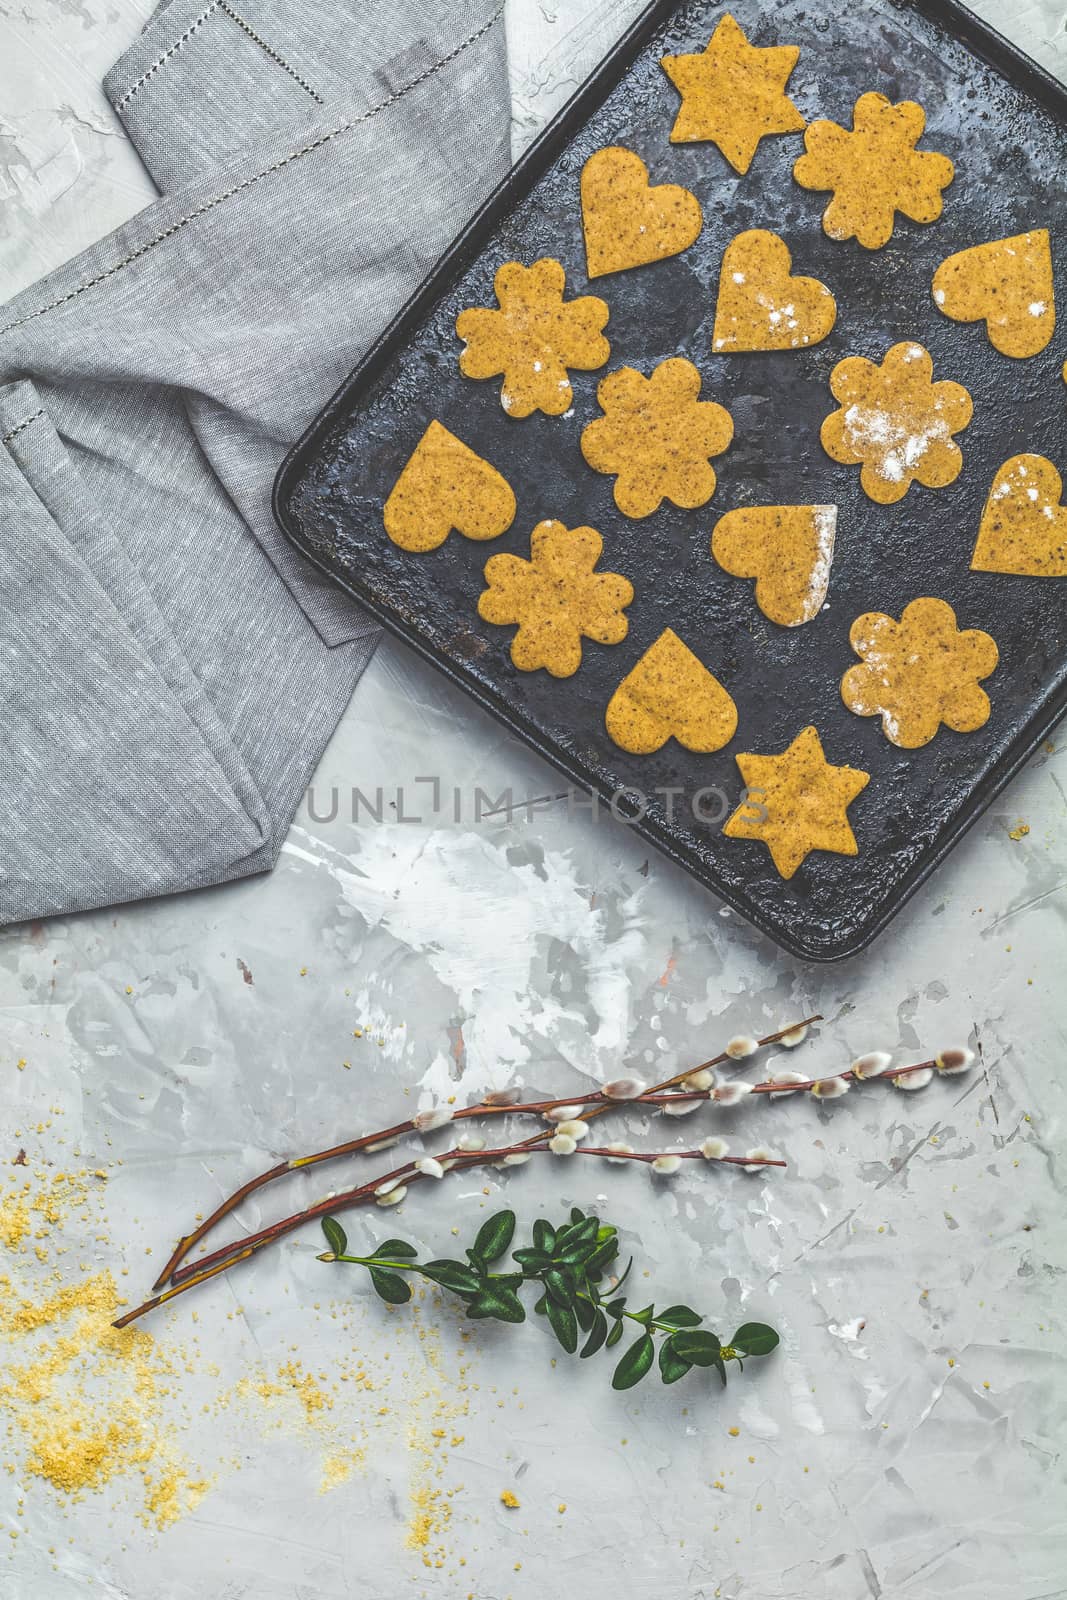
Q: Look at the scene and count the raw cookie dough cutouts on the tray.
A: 15